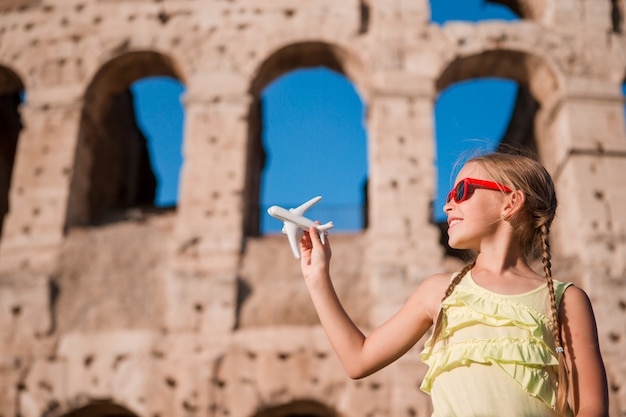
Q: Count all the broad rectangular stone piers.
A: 4